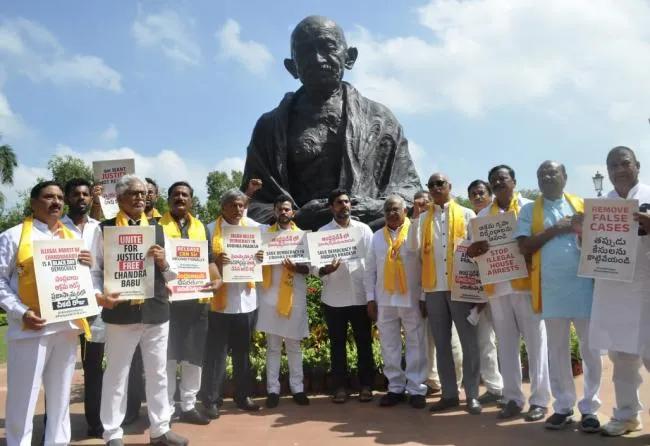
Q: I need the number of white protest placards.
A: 10